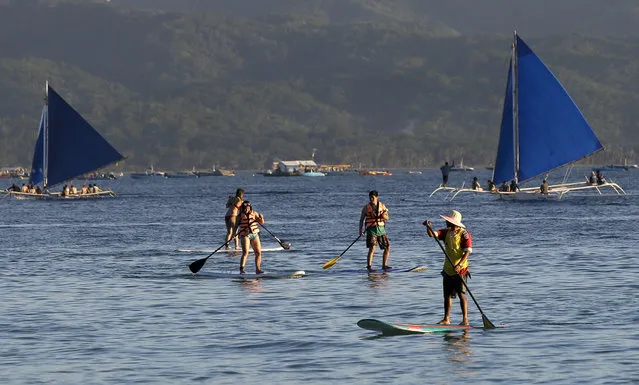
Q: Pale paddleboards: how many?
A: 2